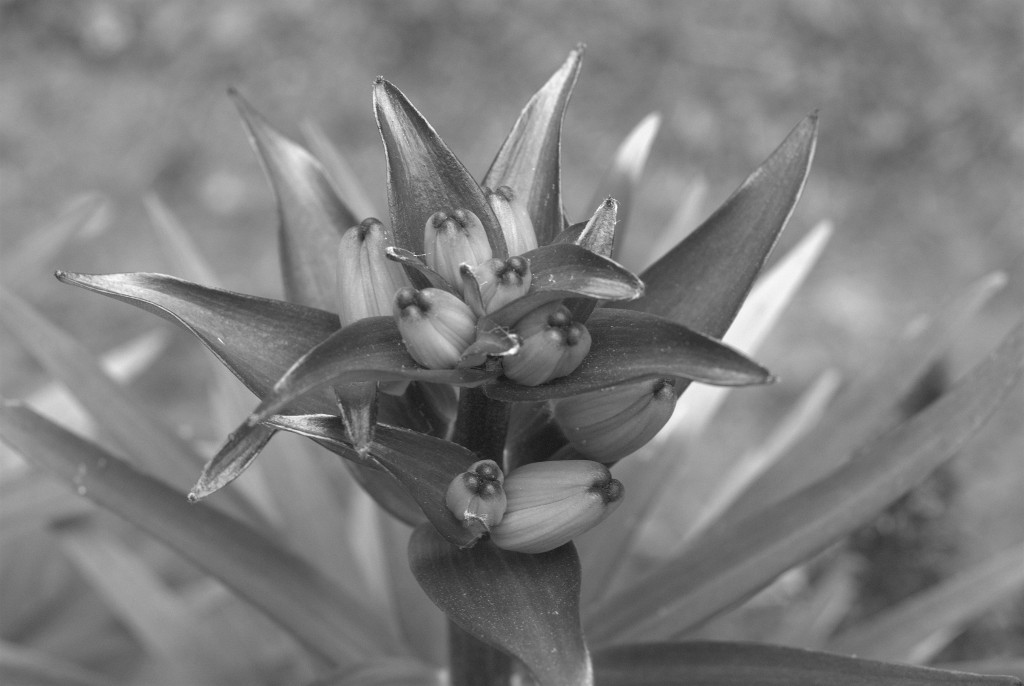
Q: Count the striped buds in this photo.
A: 9